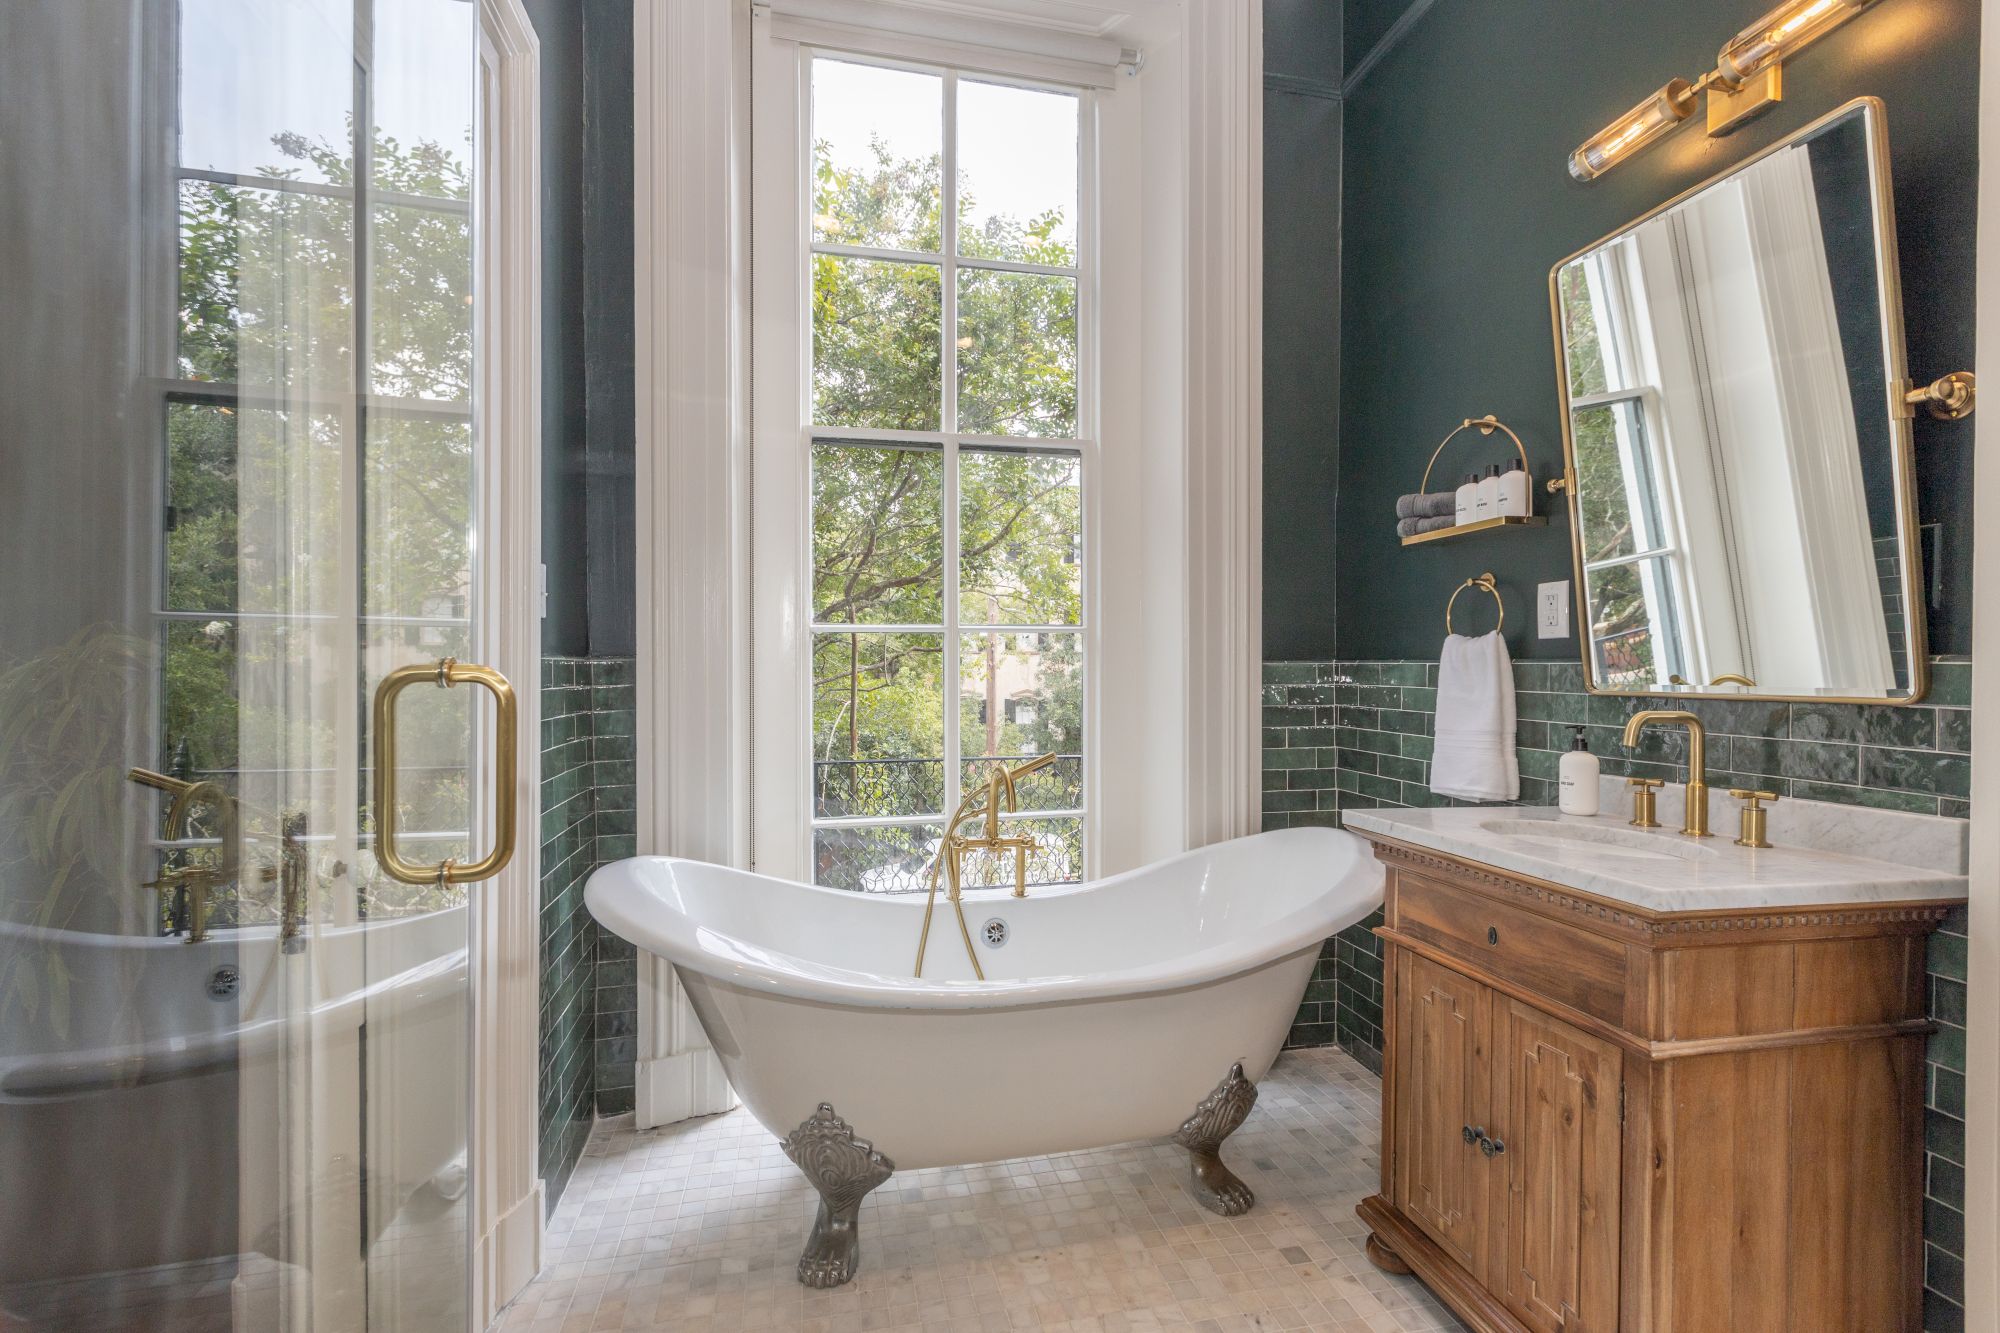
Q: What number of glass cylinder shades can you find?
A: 2